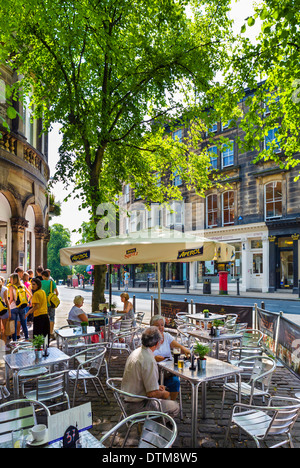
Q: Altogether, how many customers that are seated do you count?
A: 4